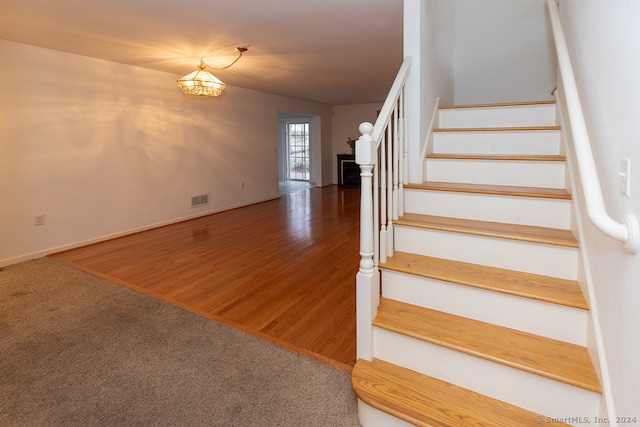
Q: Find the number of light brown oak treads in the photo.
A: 8